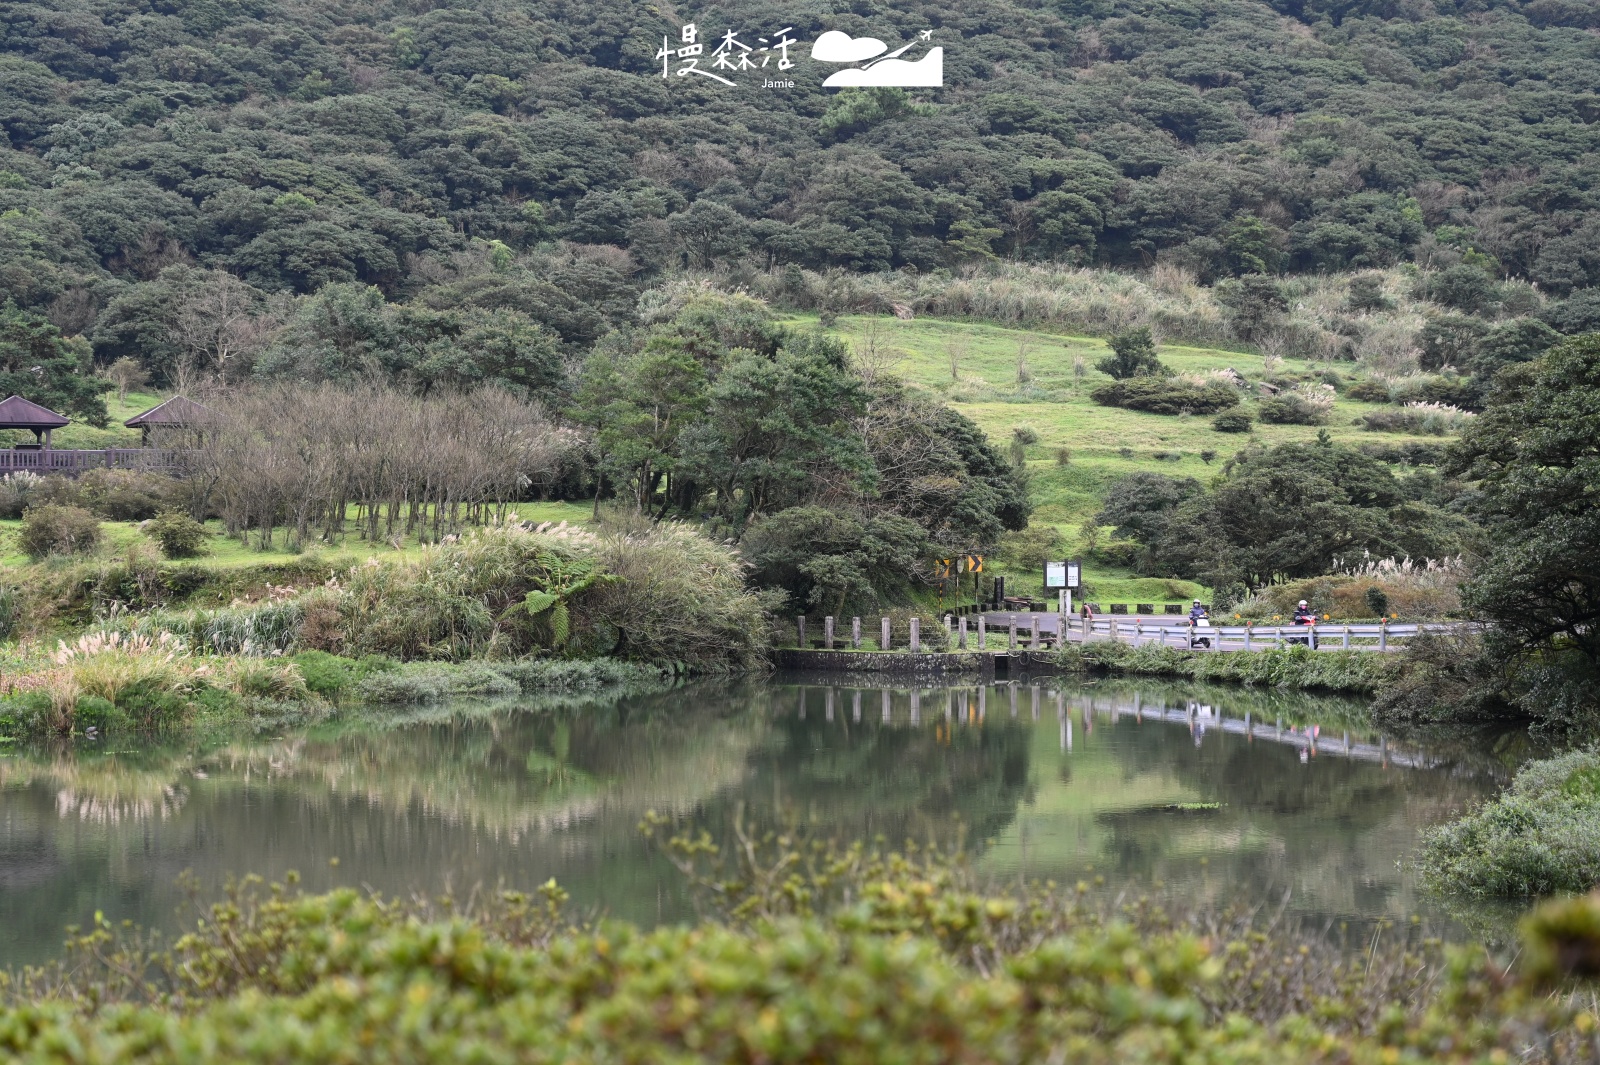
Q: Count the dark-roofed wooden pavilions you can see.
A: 2